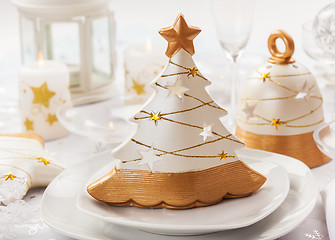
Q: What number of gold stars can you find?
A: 12